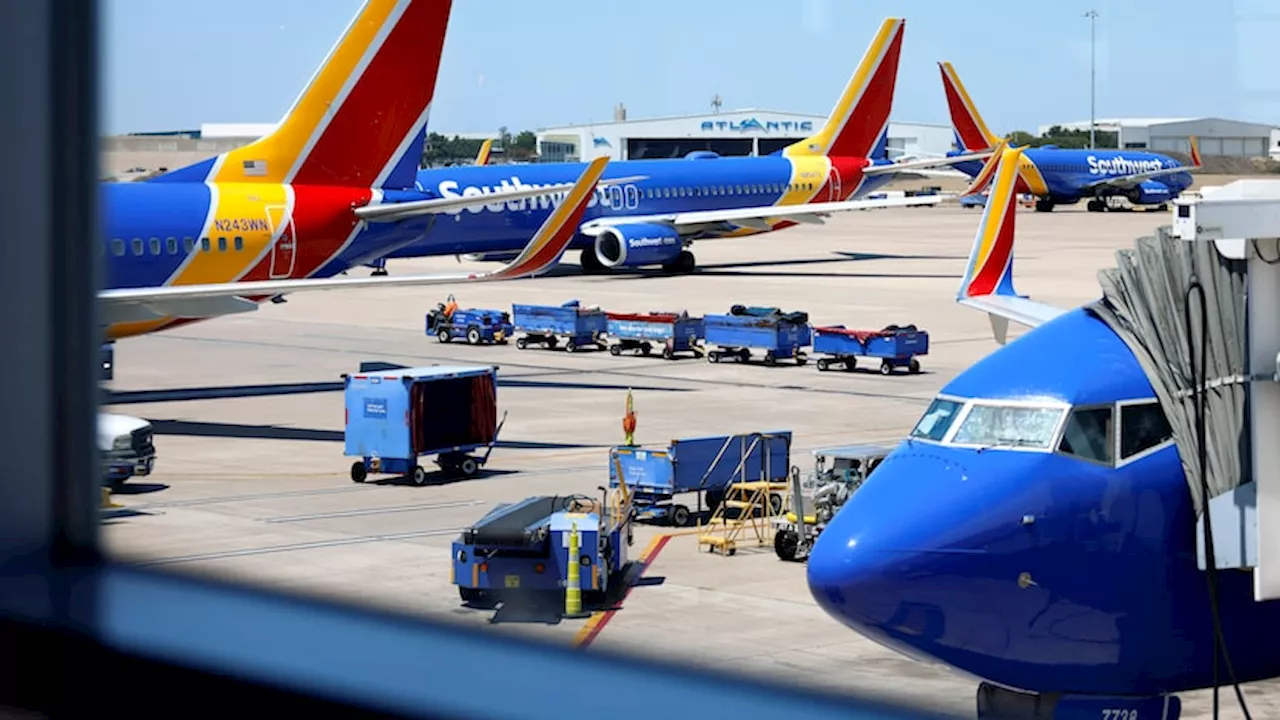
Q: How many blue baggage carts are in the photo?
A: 6